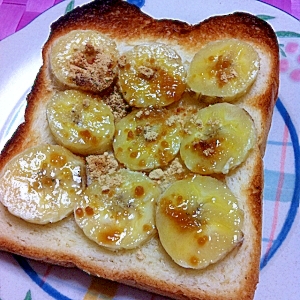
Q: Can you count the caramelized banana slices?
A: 9